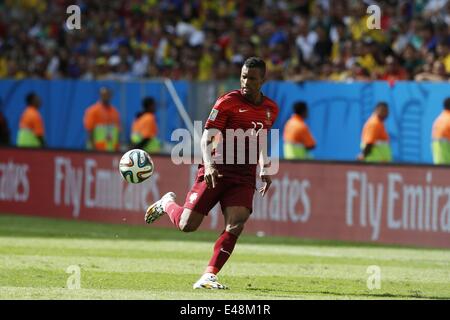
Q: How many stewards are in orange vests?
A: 6